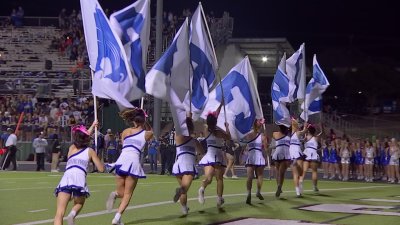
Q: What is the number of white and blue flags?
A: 8